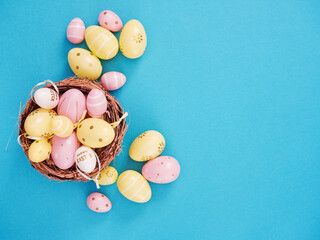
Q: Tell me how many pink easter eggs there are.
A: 8